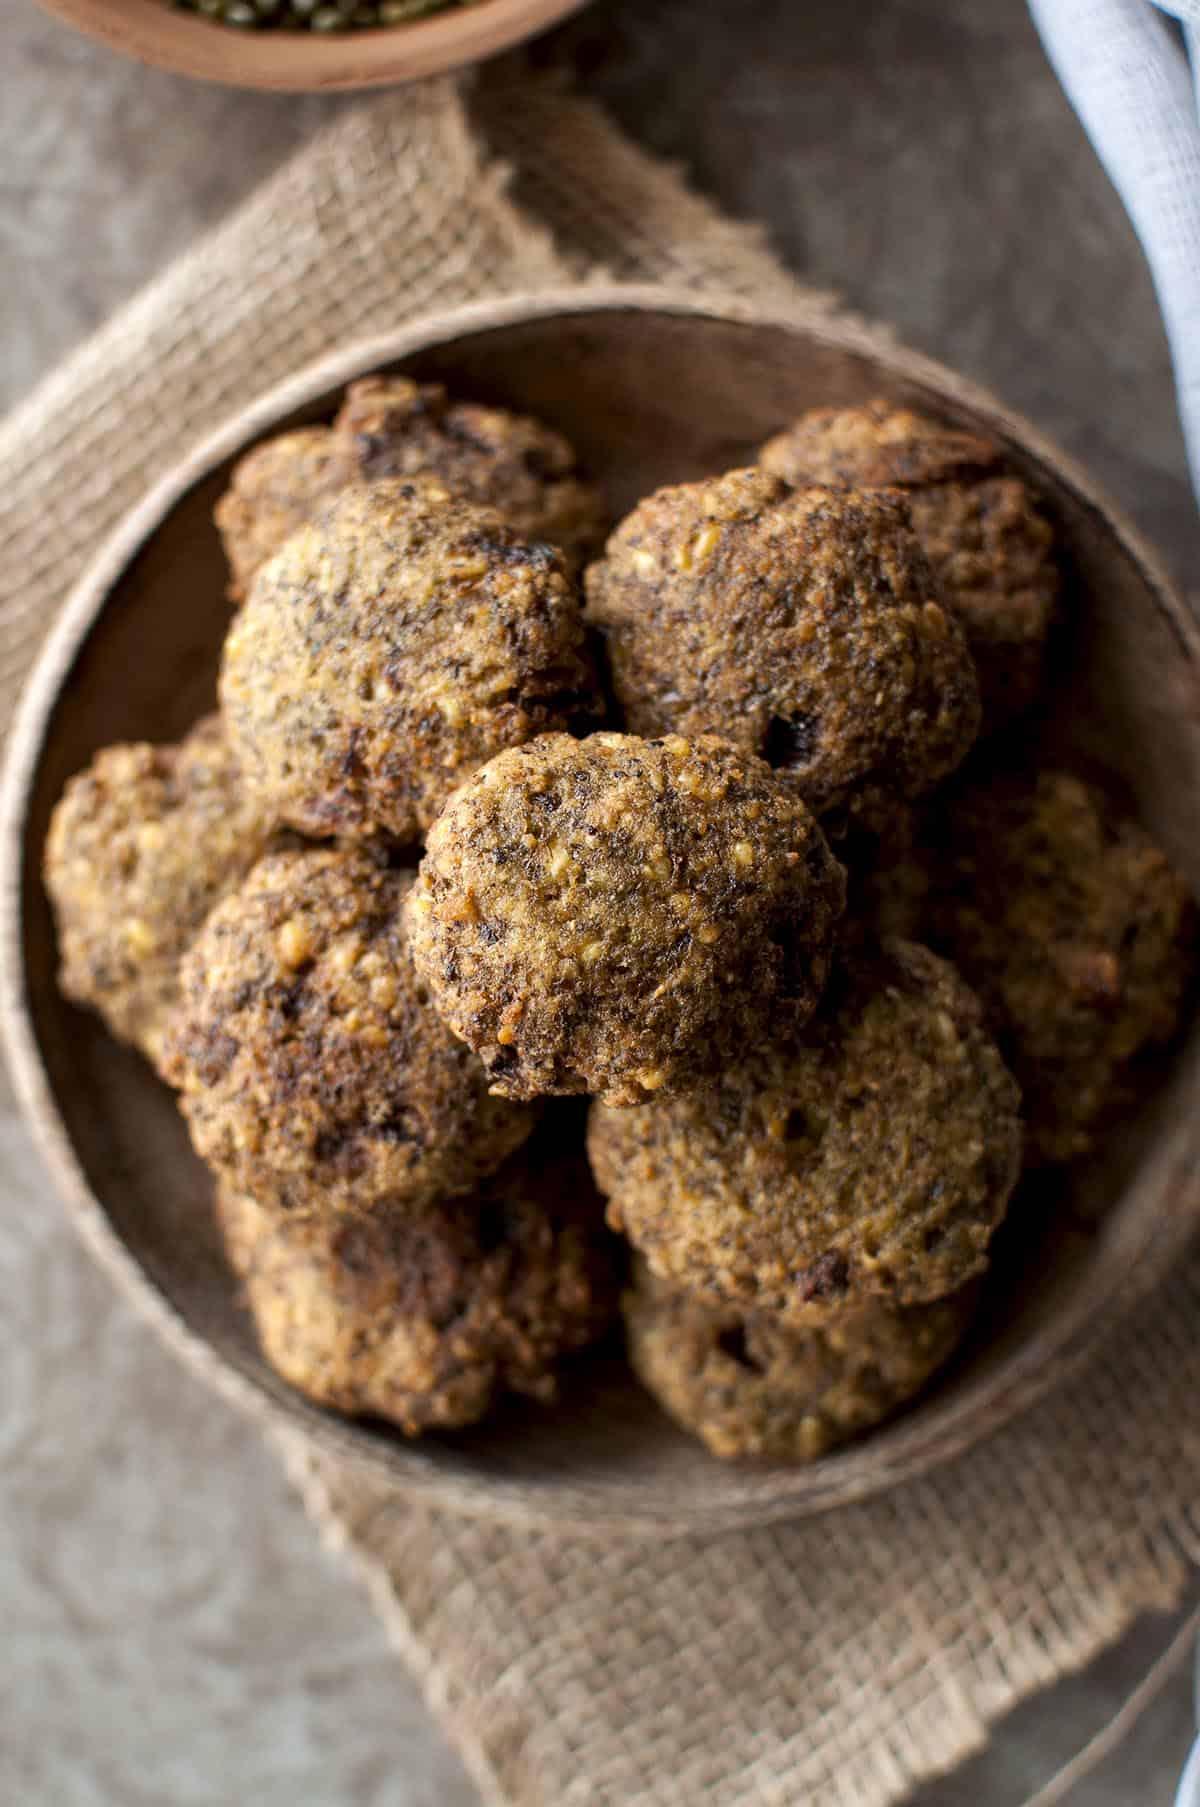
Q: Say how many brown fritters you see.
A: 11